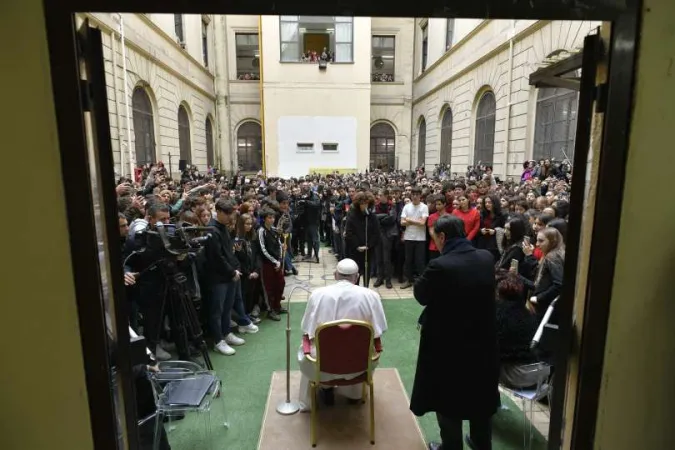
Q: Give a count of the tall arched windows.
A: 9